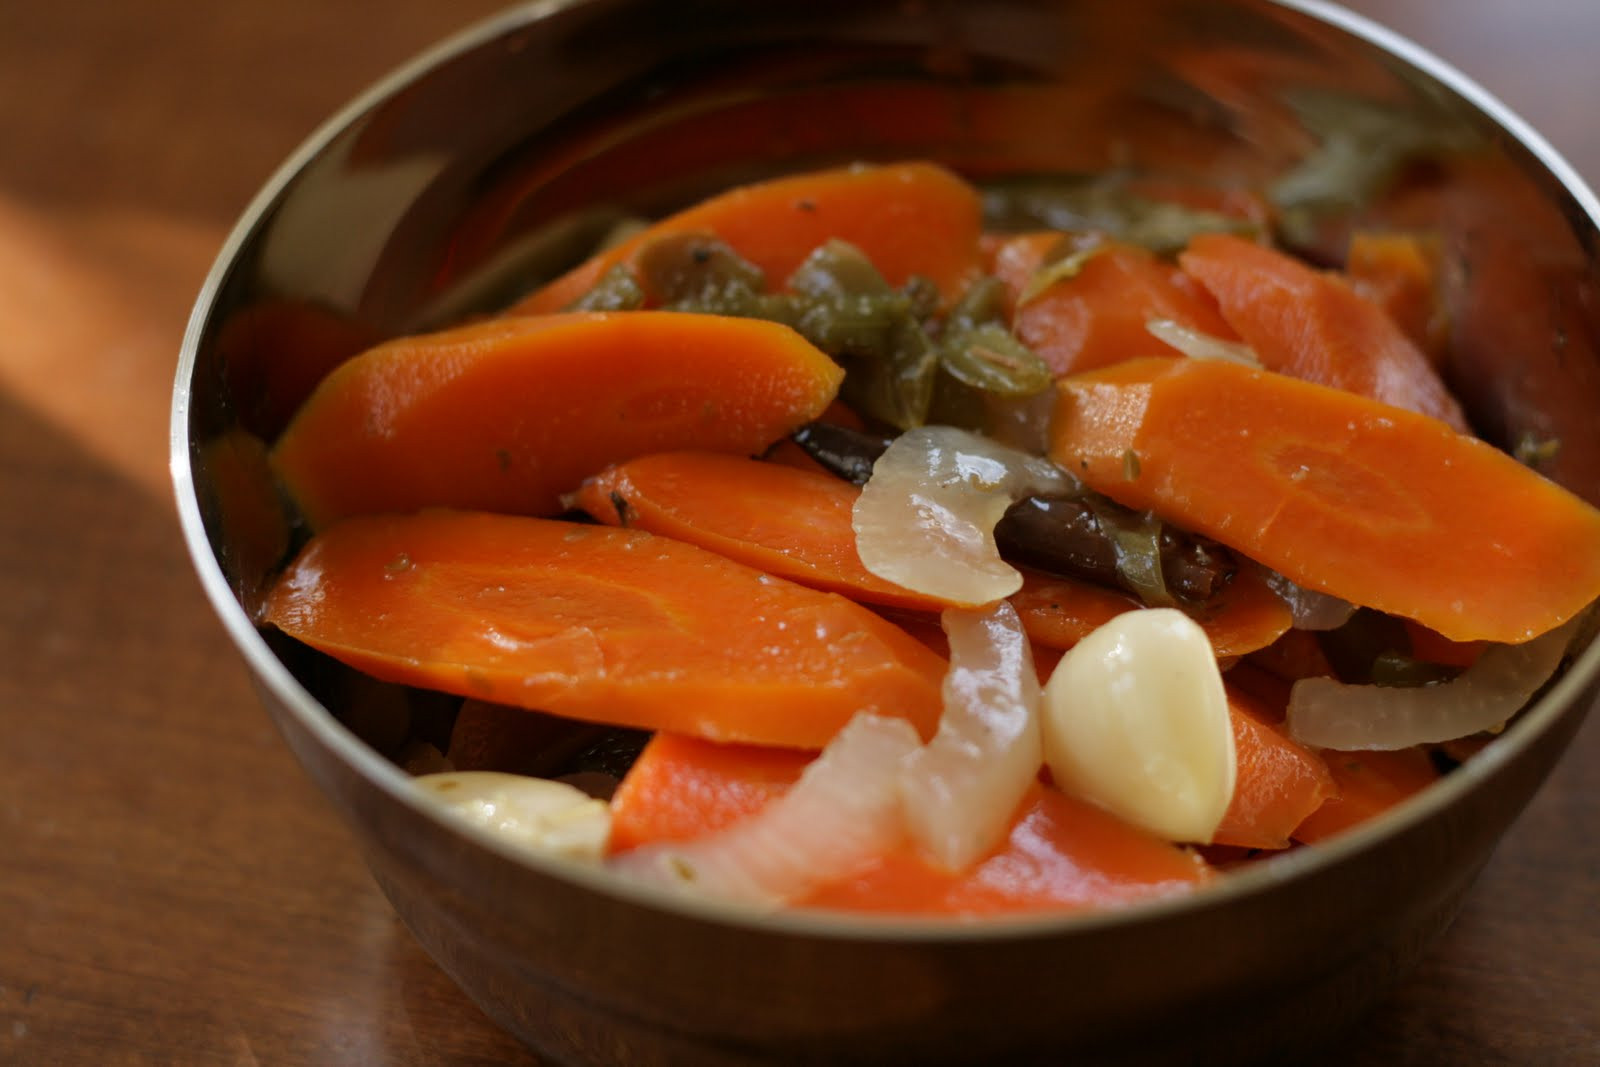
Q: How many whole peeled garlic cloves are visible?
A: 2